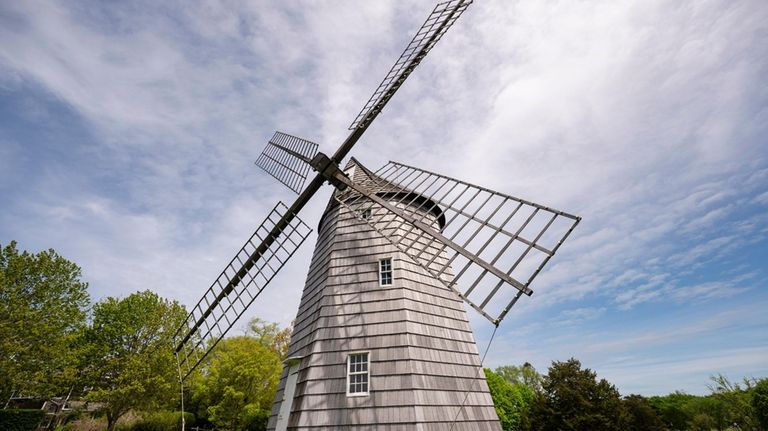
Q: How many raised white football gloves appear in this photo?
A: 0